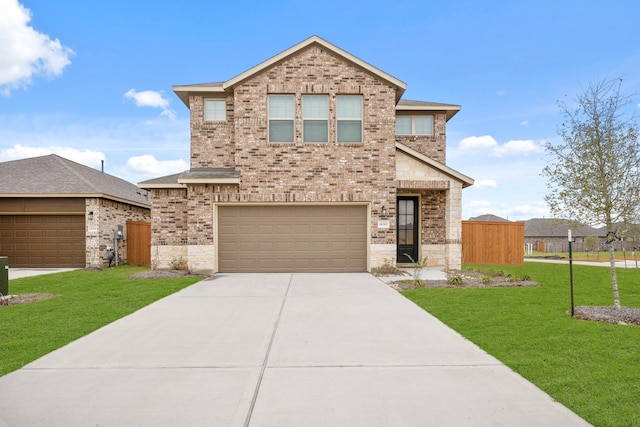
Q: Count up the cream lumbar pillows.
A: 0